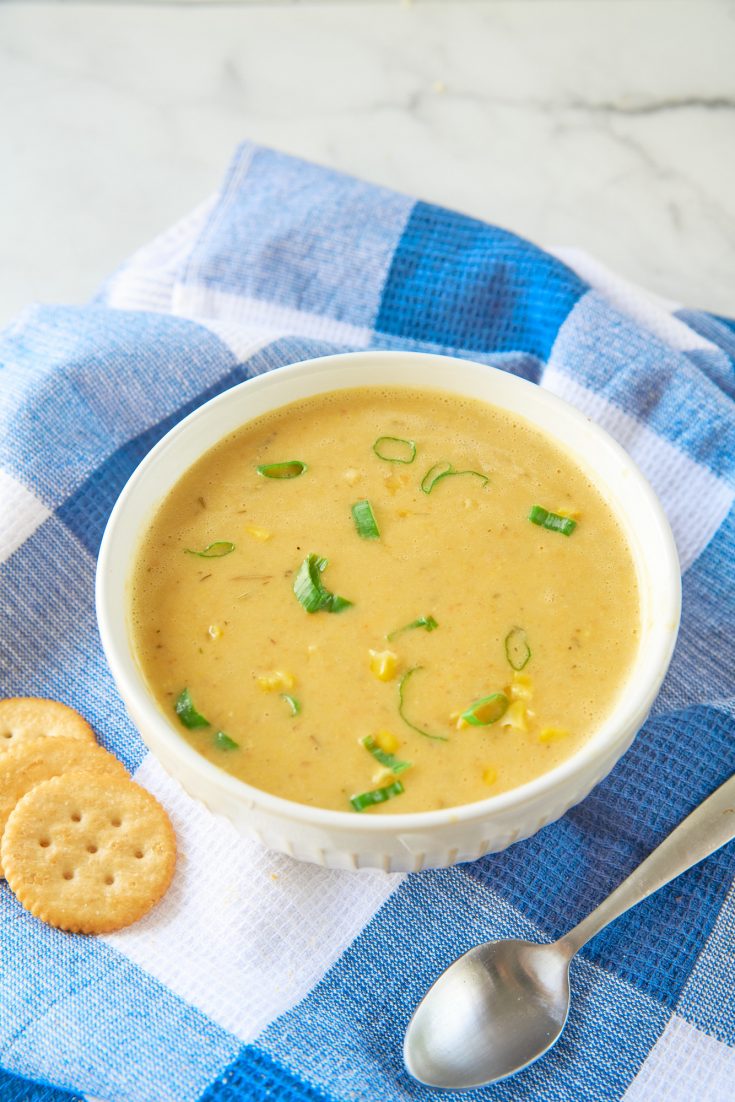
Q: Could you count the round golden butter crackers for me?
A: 3